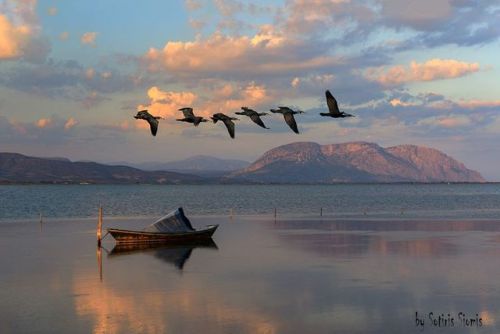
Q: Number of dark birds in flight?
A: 6